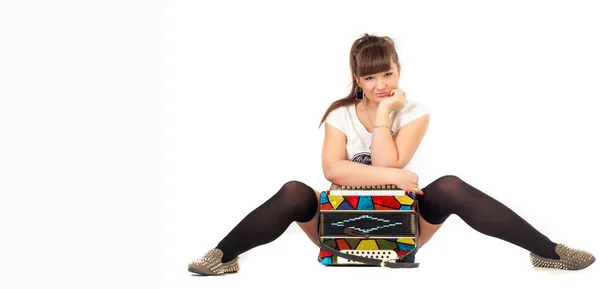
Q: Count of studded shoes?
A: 2